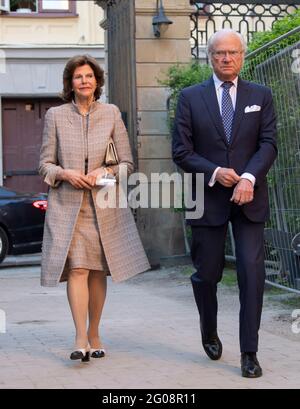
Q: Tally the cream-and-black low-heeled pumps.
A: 2